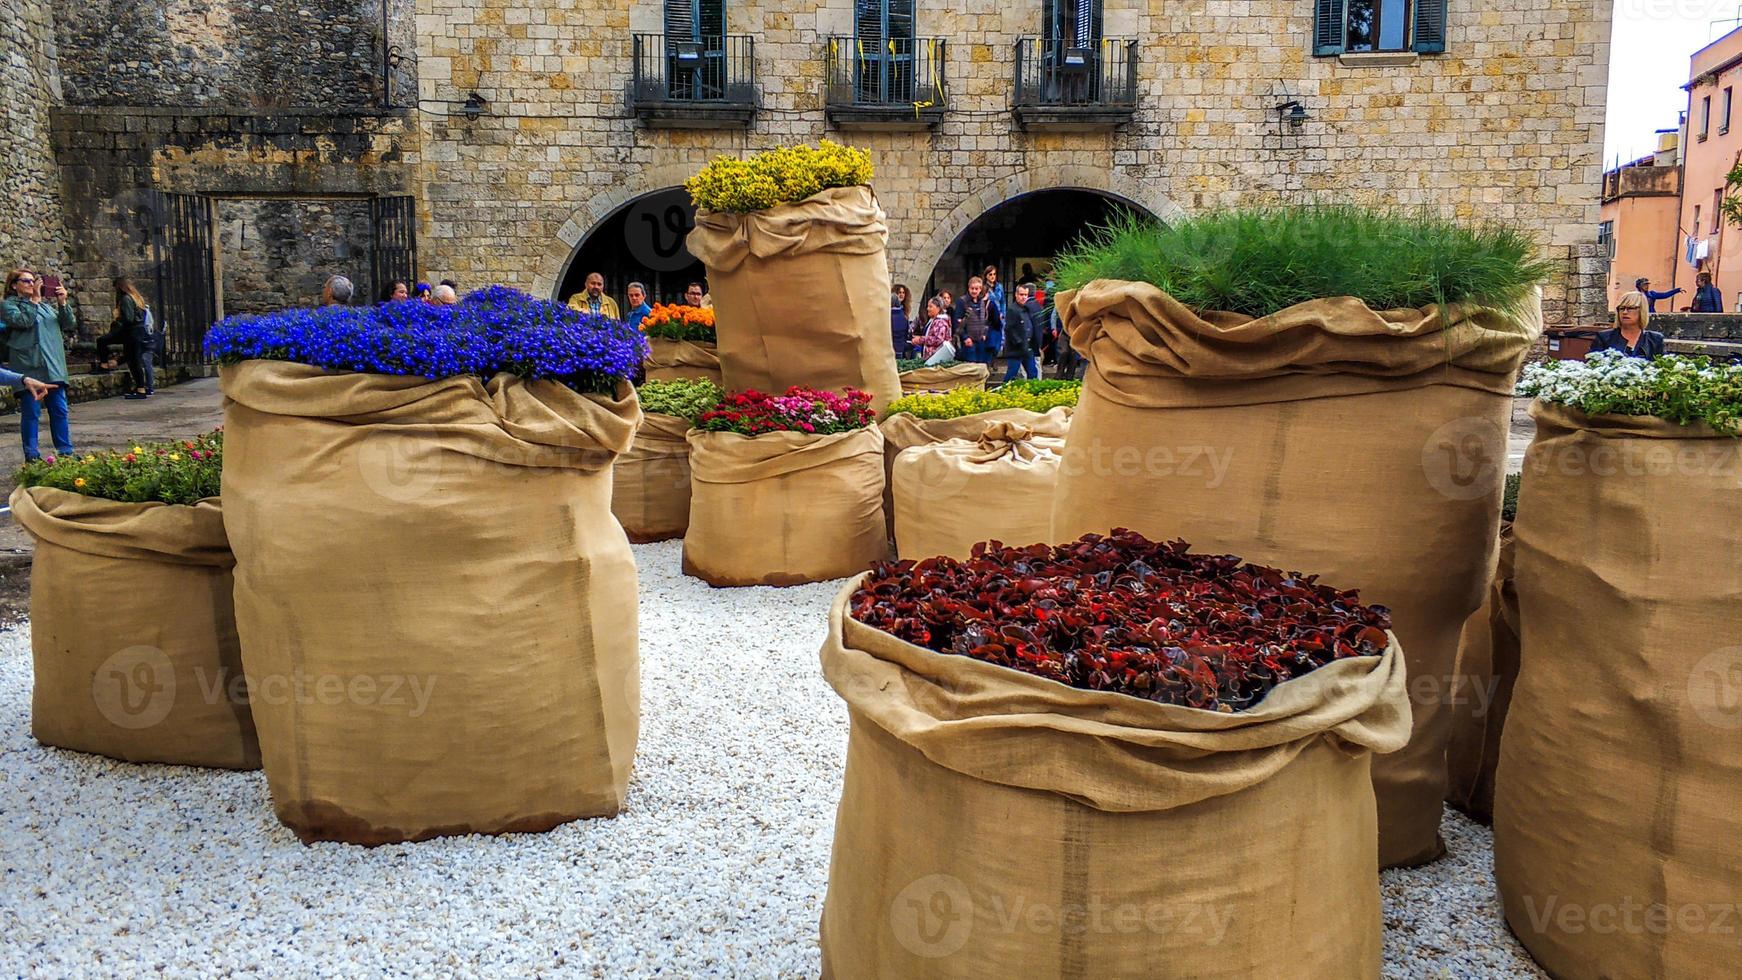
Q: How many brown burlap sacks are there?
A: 13